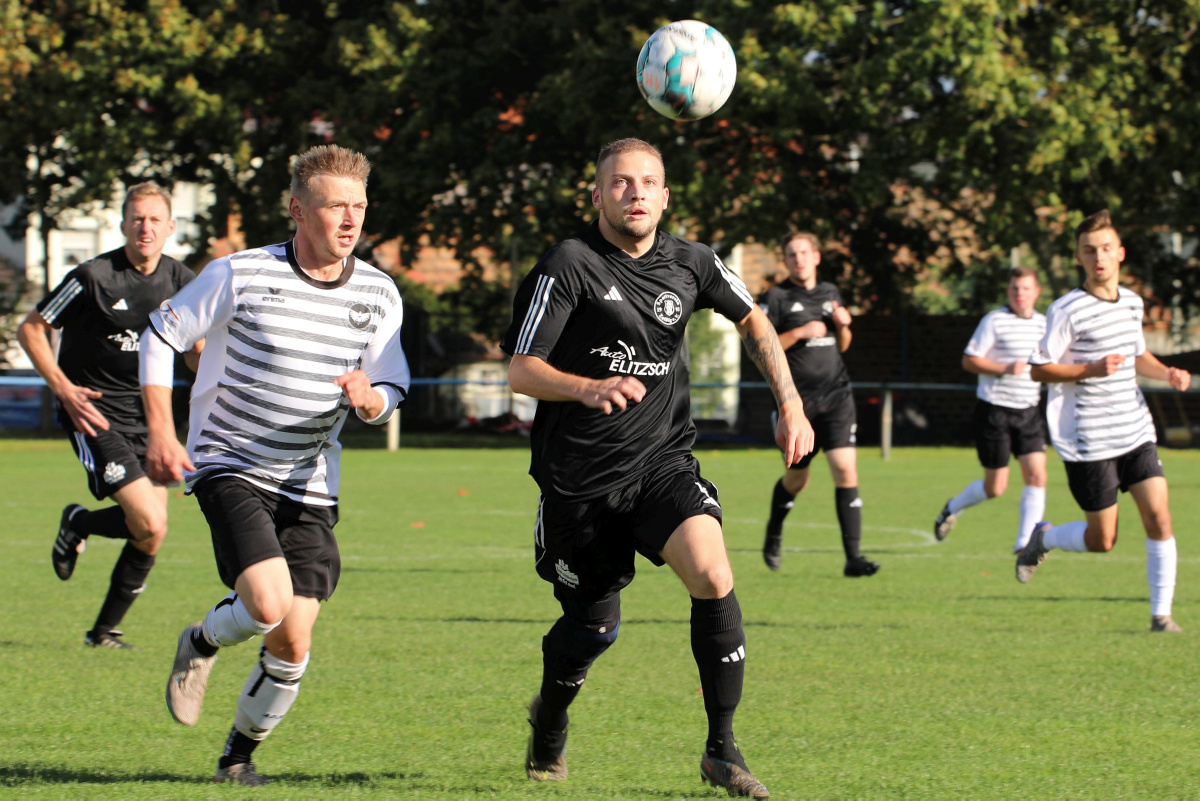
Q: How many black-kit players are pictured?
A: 3